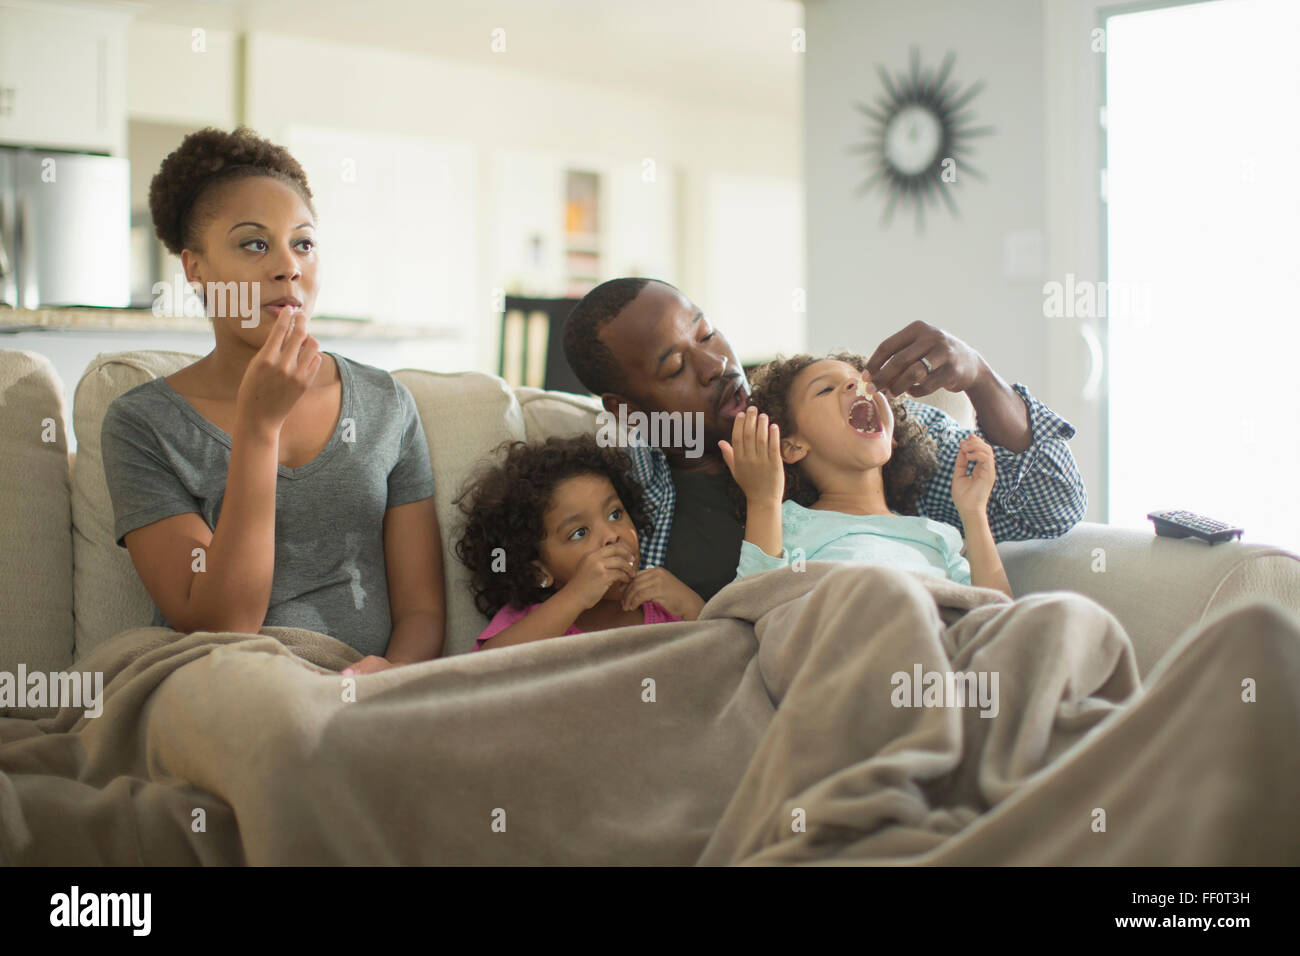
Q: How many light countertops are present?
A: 1